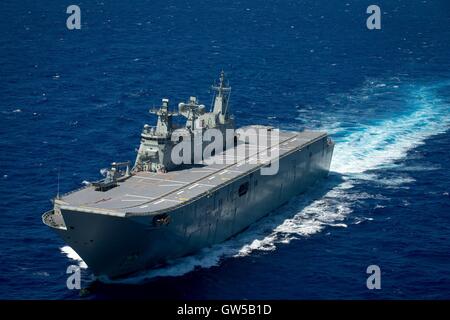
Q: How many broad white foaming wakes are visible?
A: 1